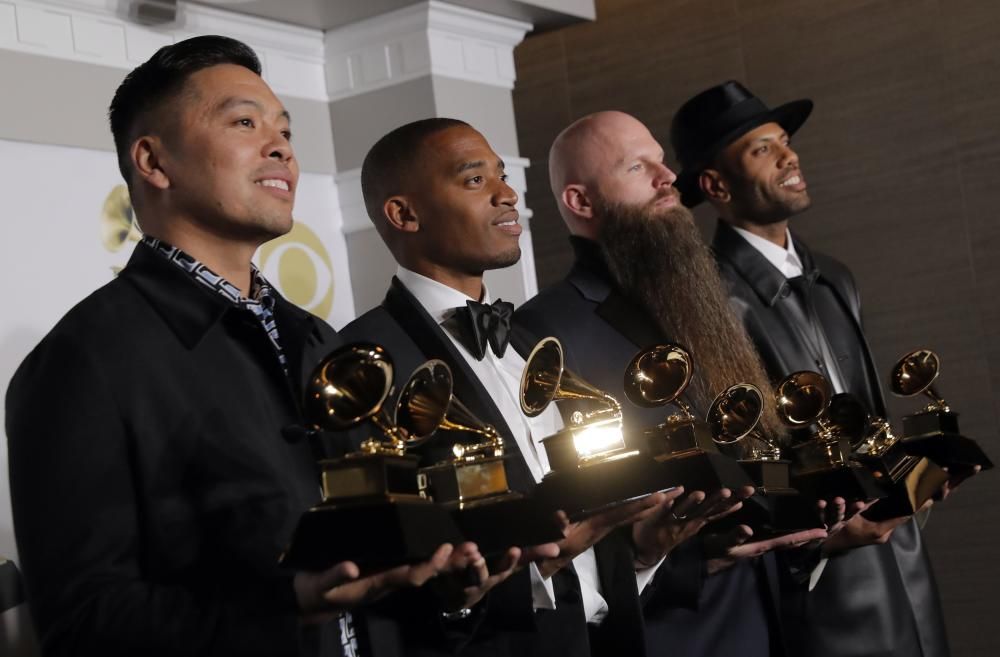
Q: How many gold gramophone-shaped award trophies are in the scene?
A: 8